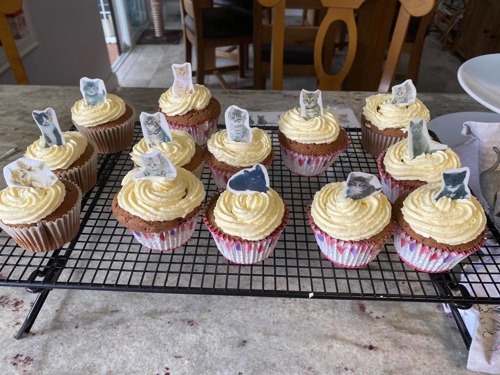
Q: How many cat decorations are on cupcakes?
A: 13